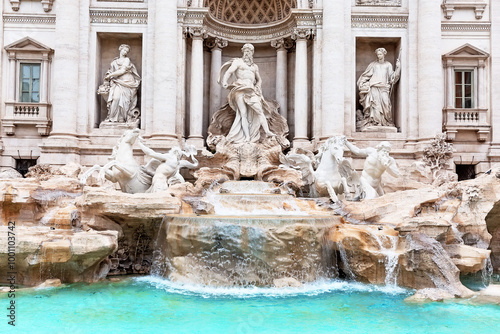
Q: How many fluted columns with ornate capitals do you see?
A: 4